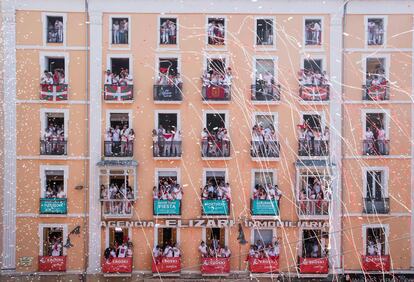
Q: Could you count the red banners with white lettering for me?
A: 7